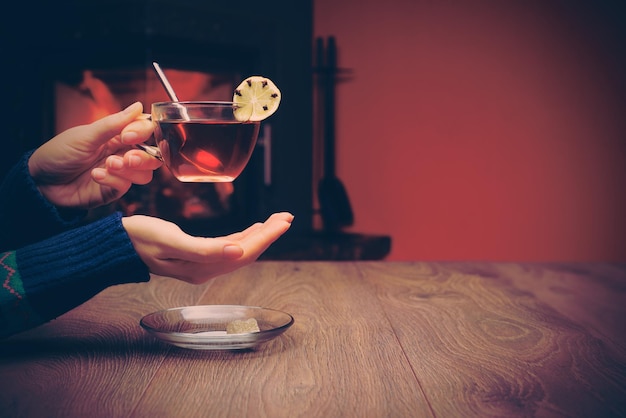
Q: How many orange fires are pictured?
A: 1